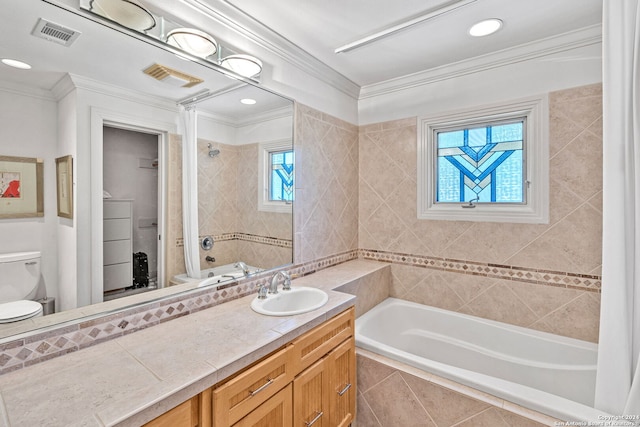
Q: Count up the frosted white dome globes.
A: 3